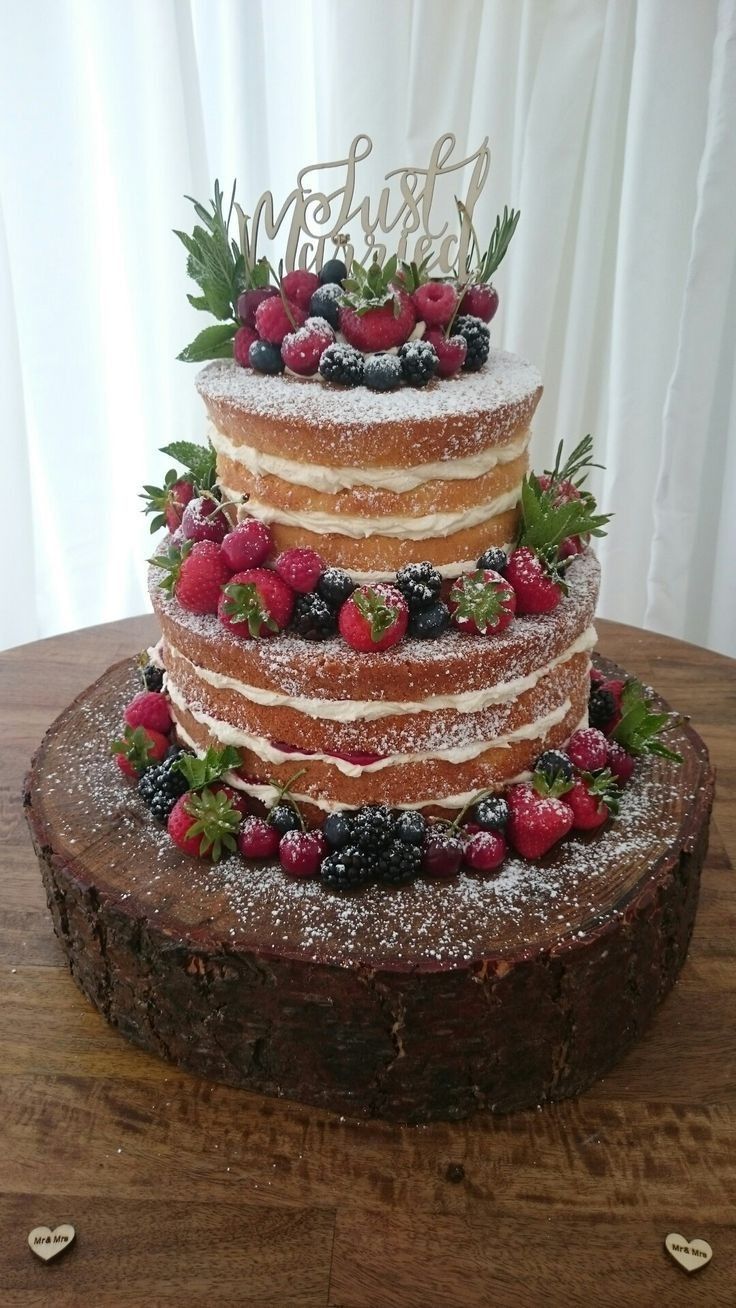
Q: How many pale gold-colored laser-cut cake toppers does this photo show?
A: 1